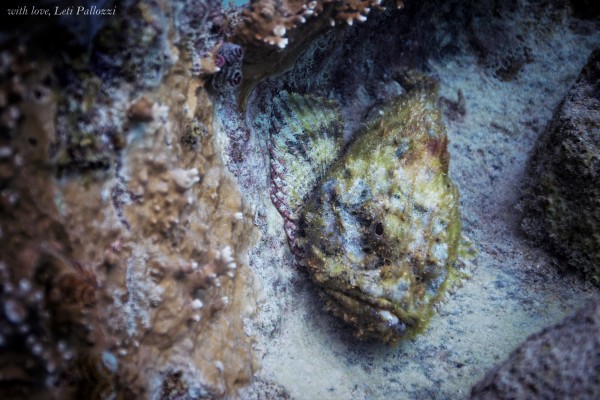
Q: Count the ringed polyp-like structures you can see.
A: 2